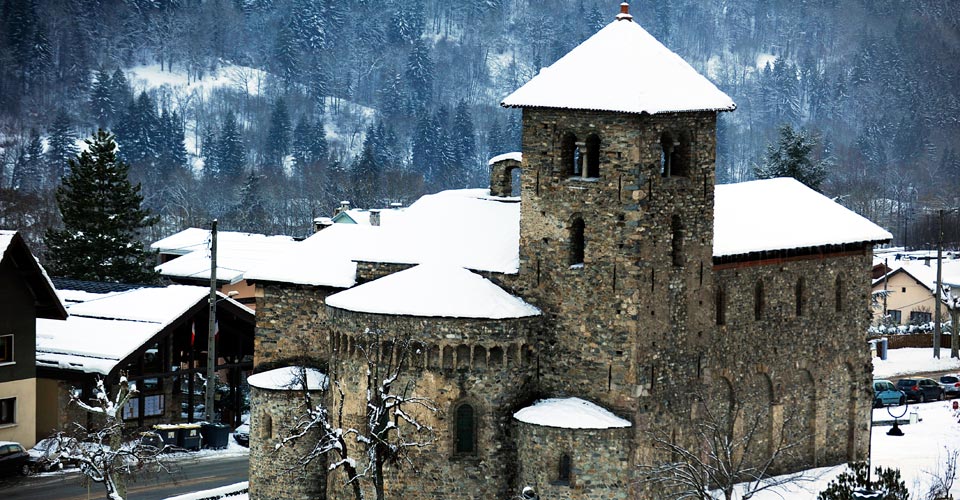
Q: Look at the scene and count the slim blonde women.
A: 0